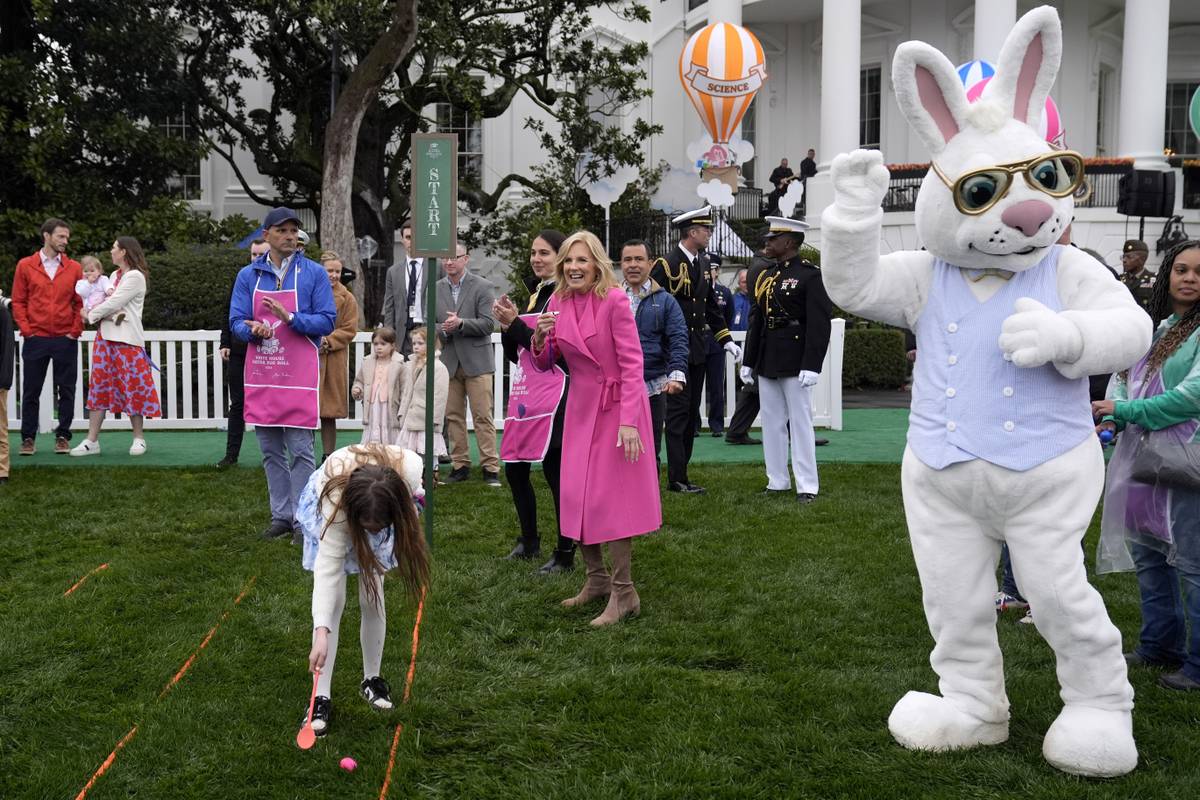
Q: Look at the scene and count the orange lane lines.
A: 3